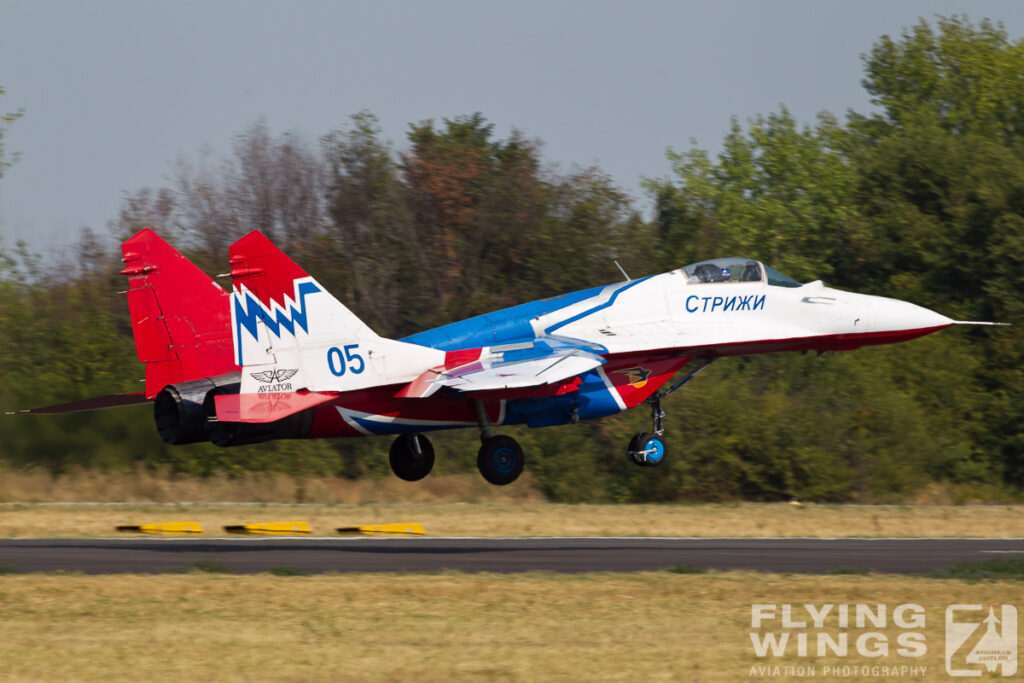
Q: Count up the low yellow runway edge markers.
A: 3